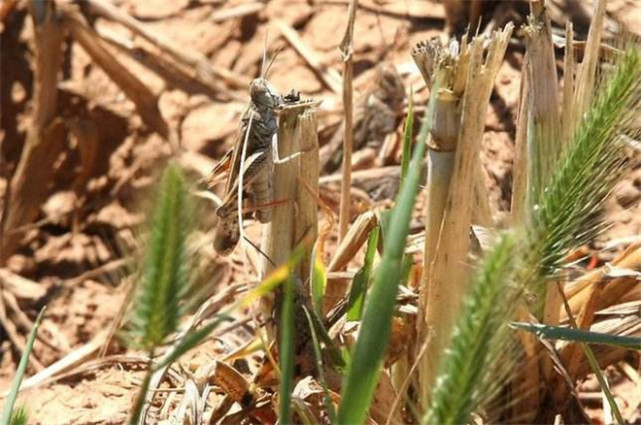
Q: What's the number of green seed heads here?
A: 3